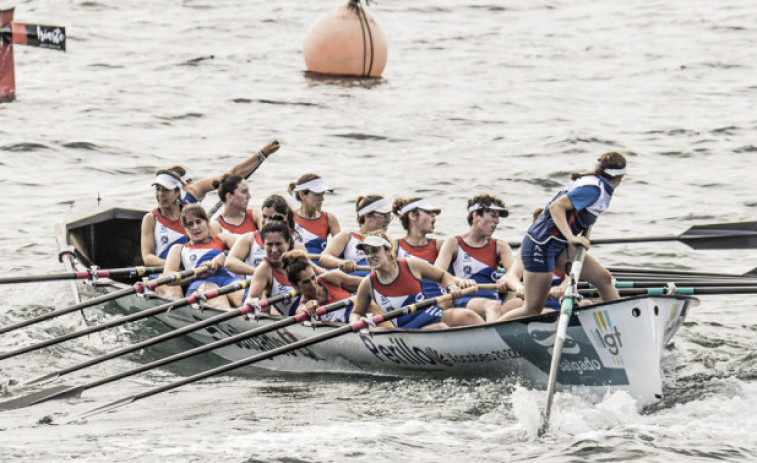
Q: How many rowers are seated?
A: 13